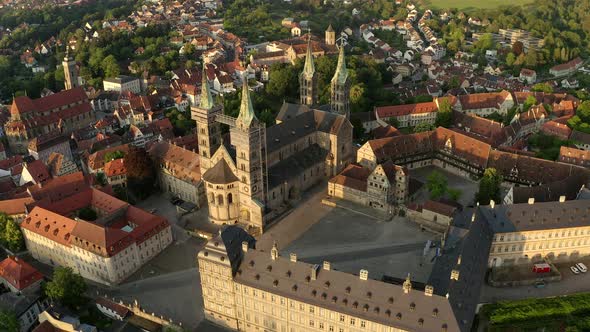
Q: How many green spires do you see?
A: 4